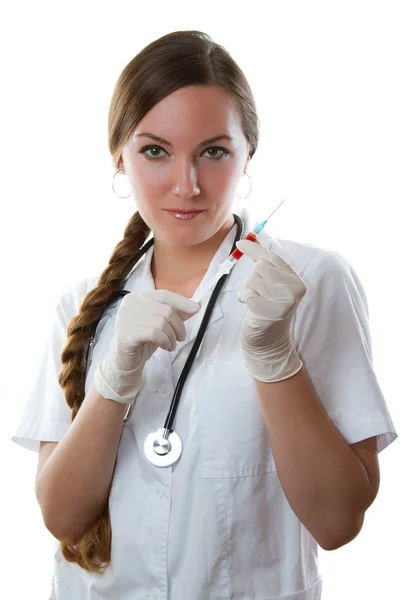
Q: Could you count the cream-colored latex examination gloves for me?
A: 2